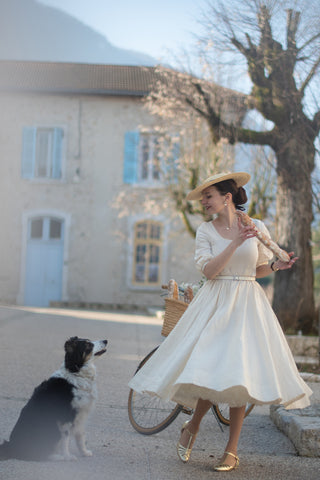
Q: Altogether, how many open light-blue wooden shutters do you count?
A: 4